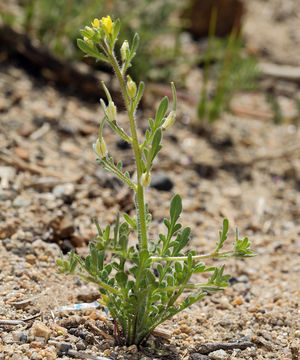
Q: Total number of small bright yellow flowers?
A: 2